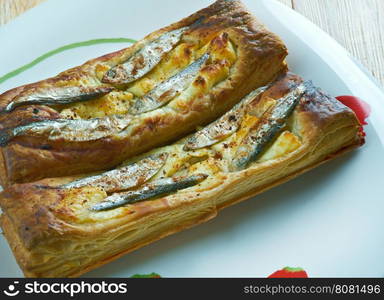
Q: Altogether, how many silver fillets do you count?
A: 8